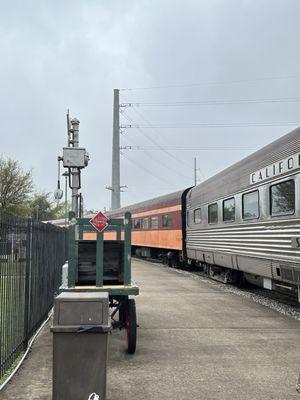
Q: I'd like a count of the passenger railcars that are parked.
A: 2